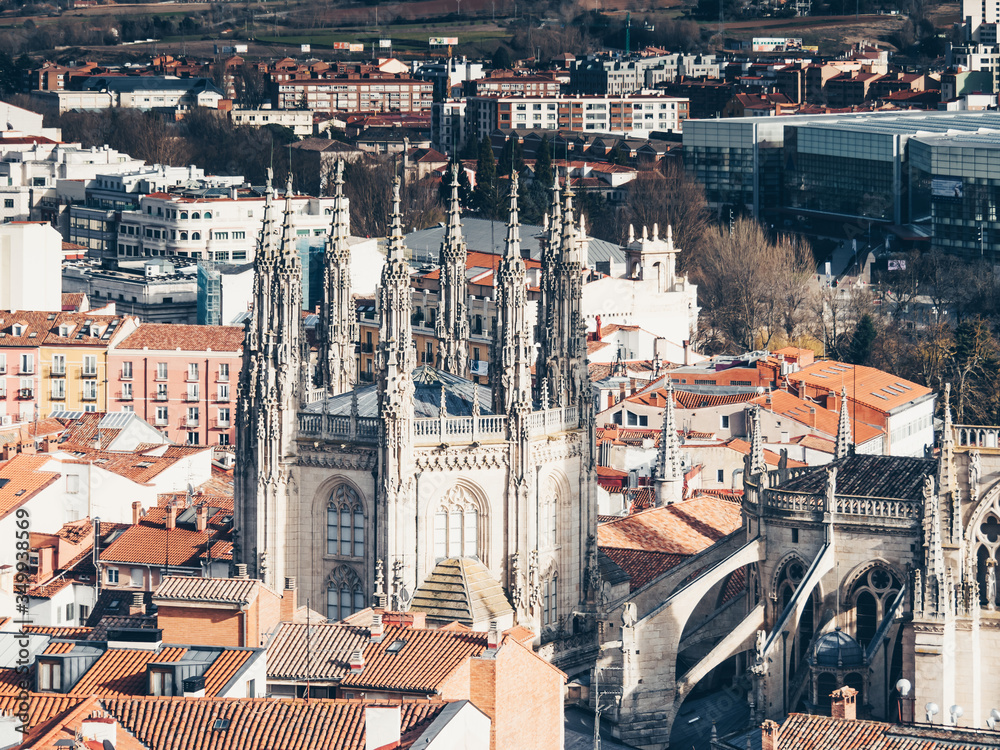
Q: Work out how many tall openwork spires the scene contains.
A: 8